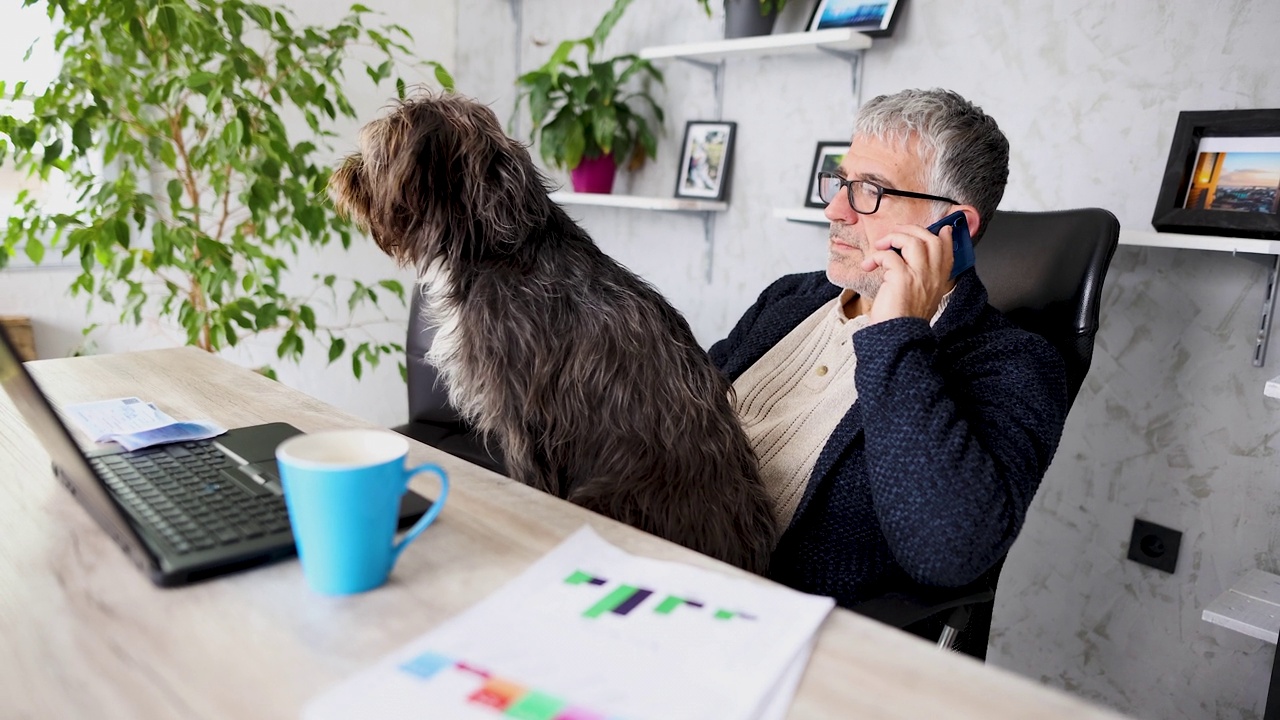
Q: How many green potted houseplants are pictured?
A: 3